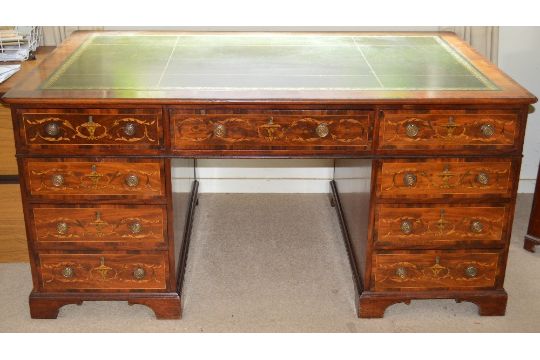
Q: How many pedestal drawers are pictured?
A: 6